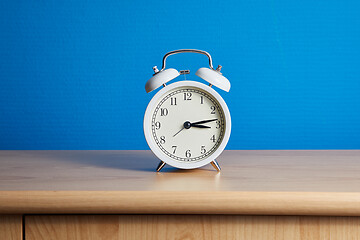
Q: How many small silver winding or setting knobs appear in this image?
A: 2